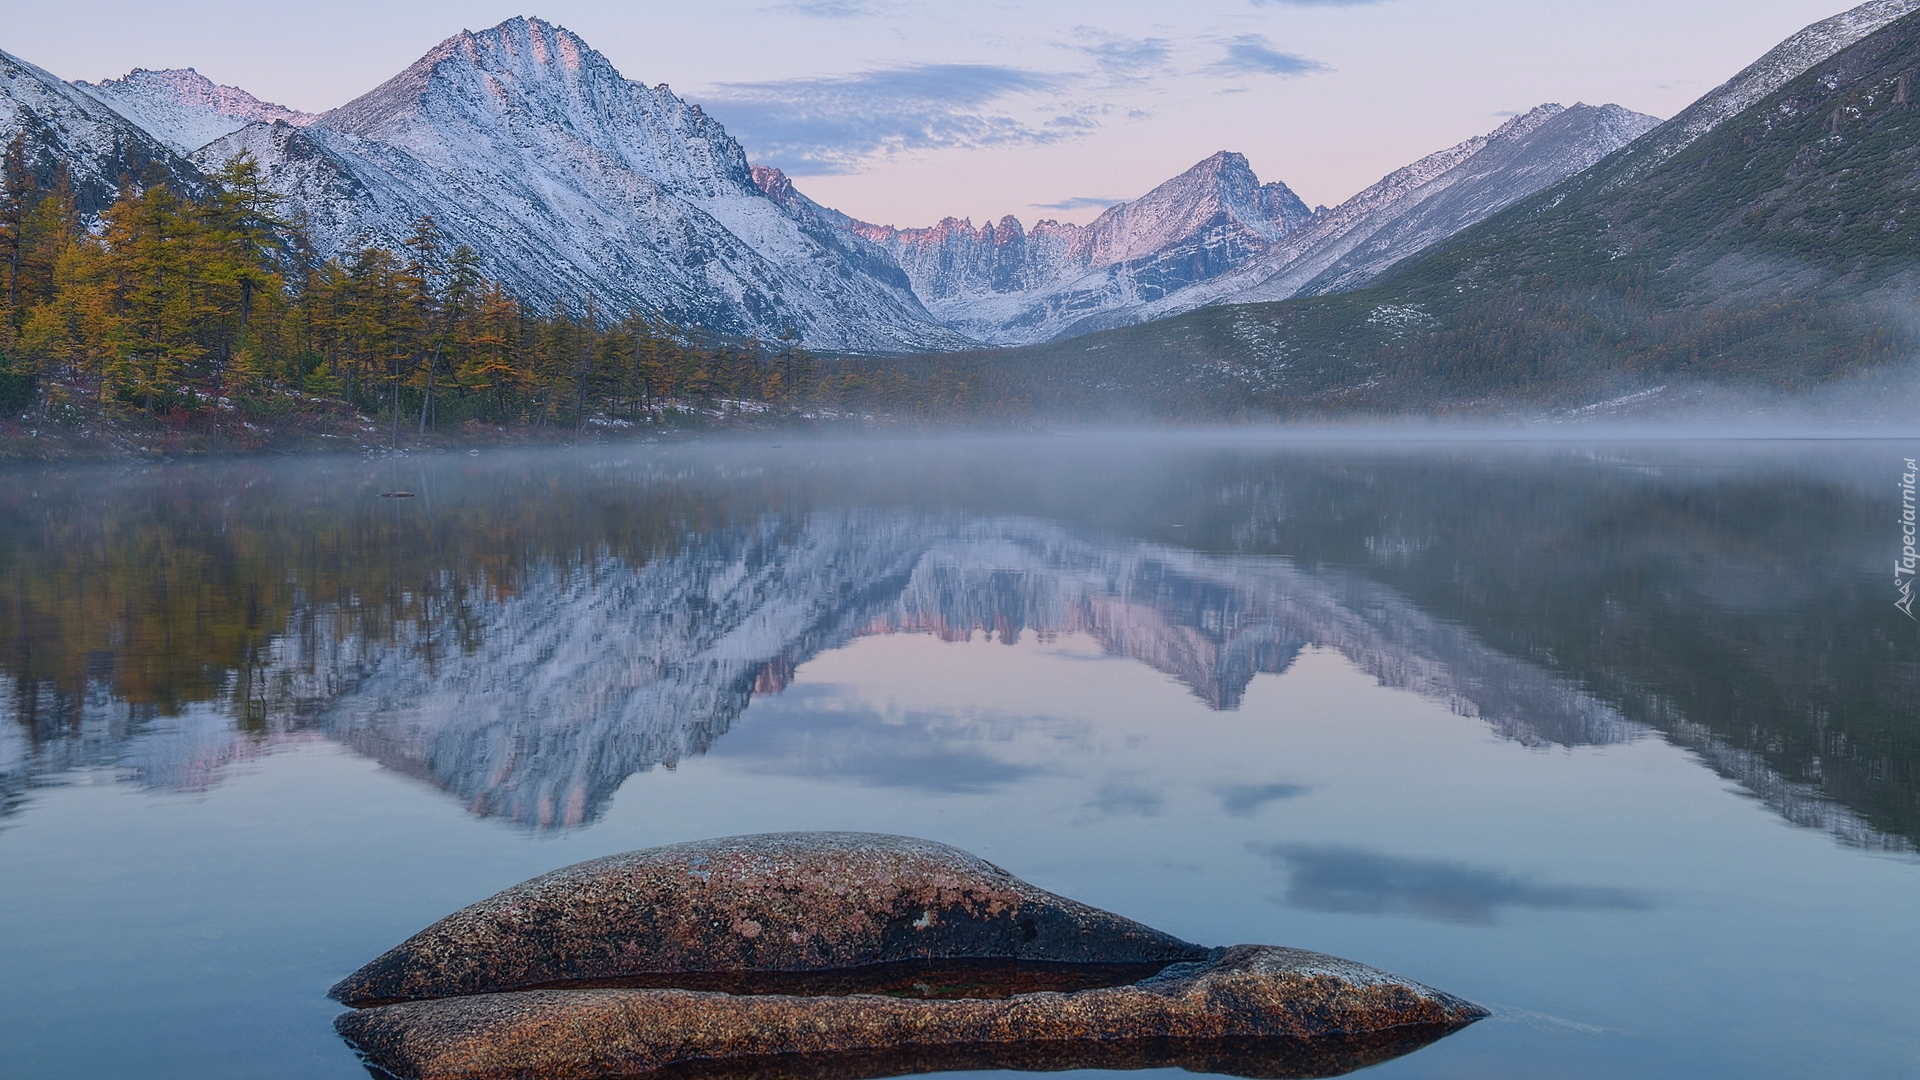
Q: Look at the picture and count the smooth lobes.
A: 2